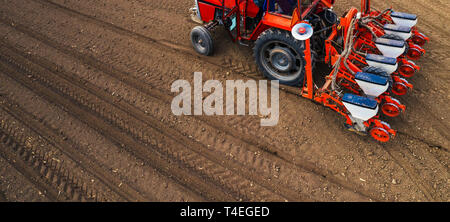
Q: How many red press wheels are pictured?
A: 6